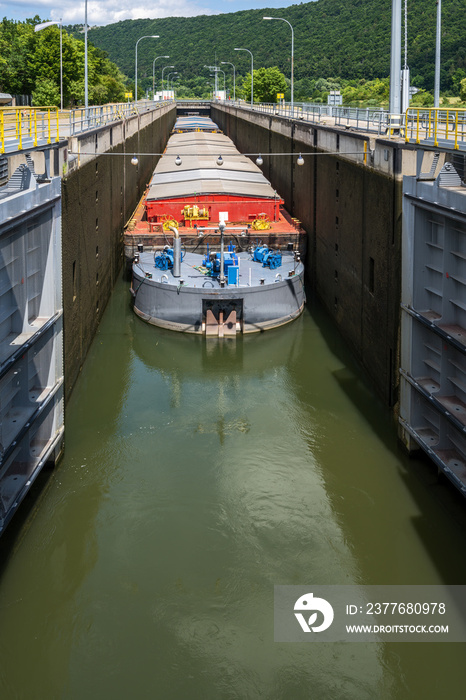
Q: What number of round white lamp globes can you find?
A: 5